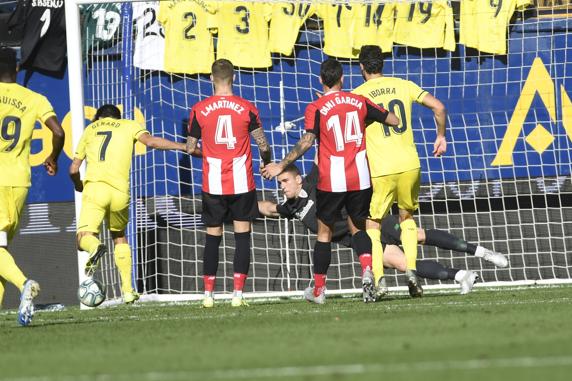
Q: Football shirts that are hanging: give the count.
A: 10